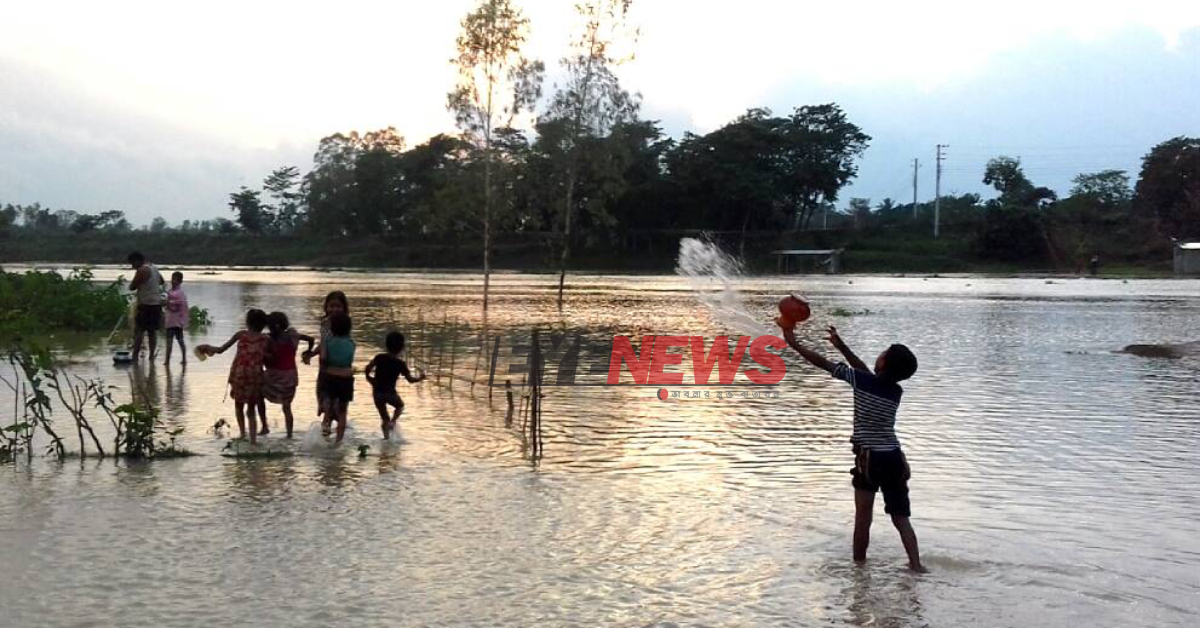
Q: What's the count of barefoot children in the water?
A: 7